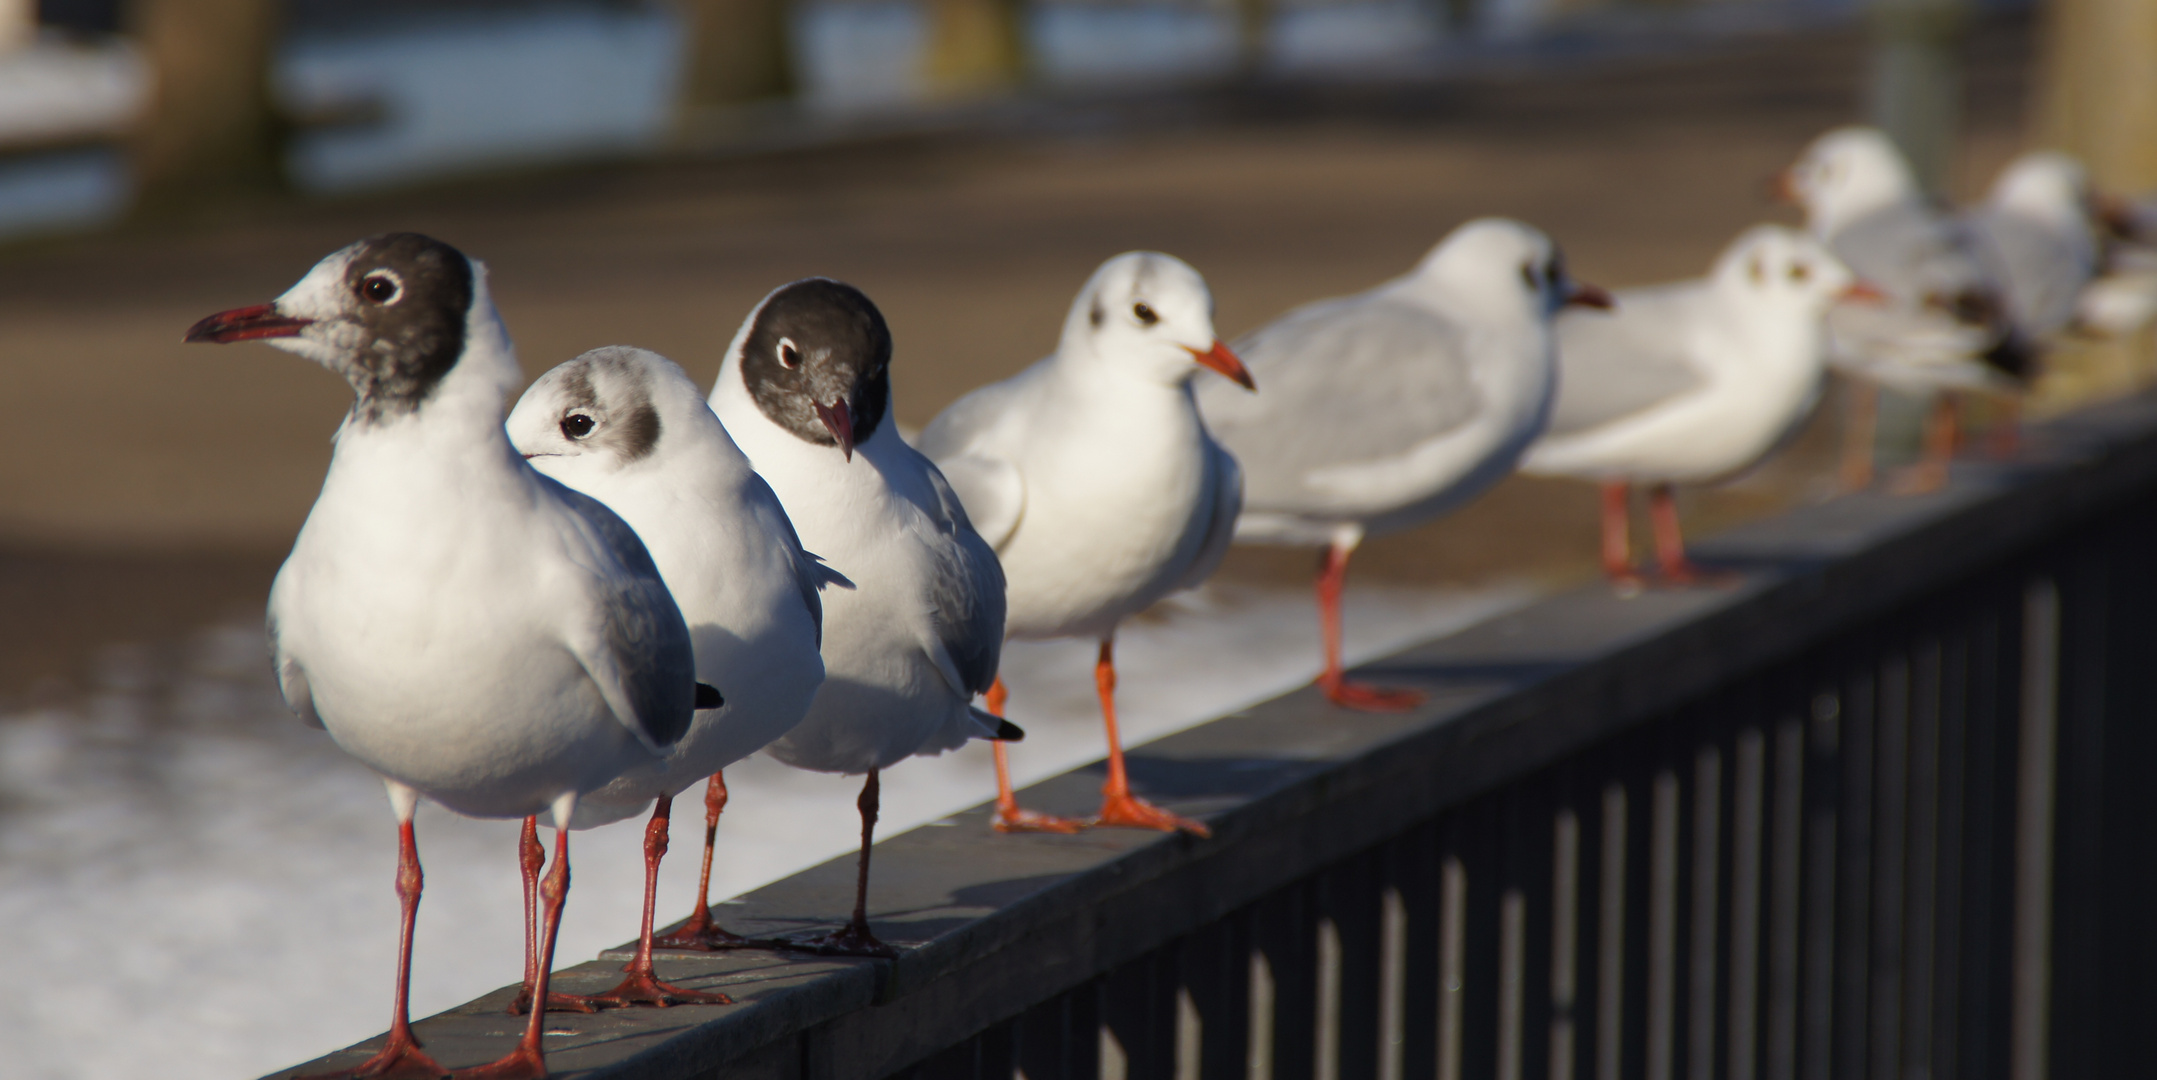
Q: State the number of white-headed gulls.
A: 6